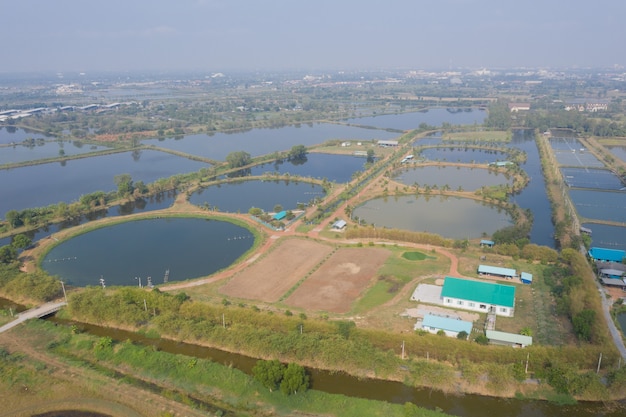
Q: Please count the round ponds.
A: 5